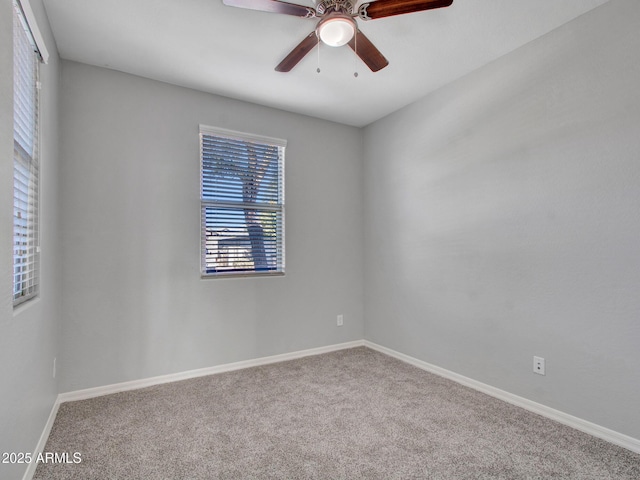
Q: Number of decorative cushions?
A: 0